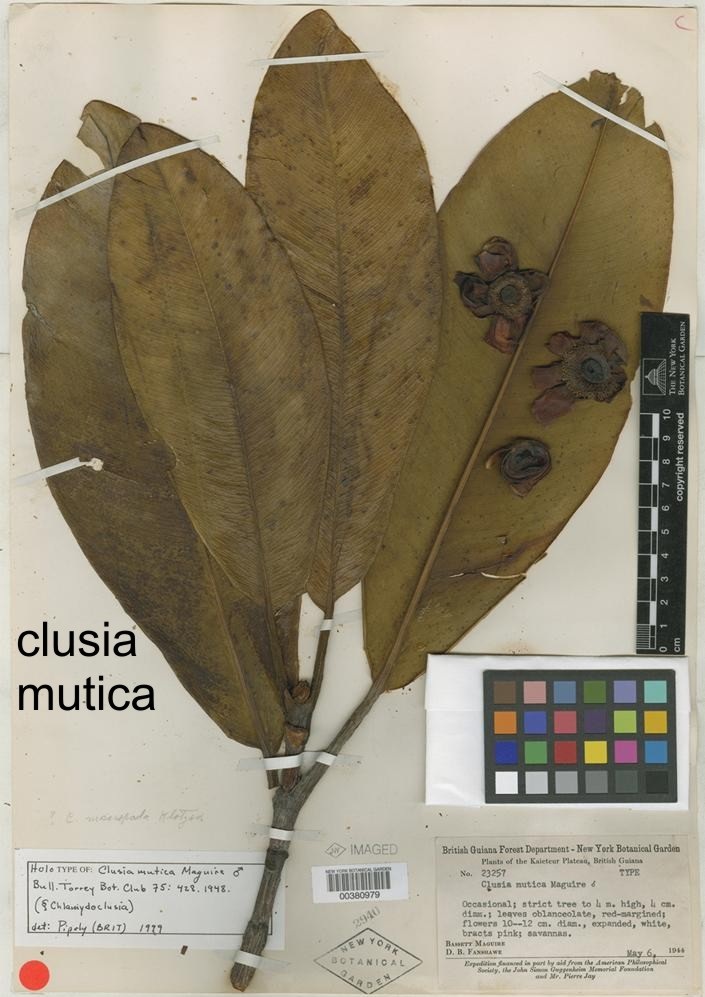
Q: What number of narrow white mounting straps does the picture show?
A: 8